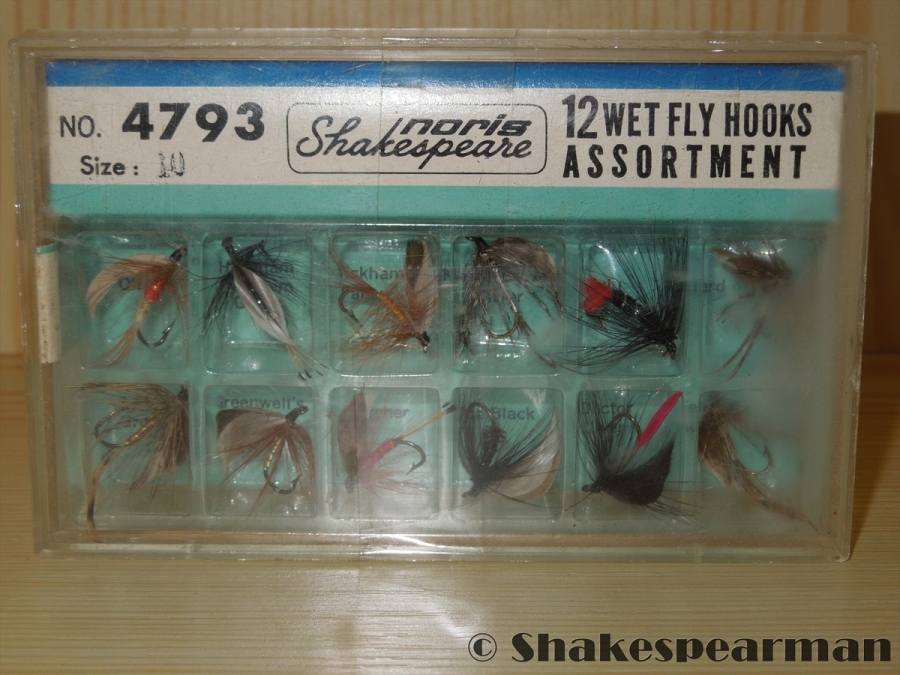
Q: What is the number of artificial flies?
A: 12